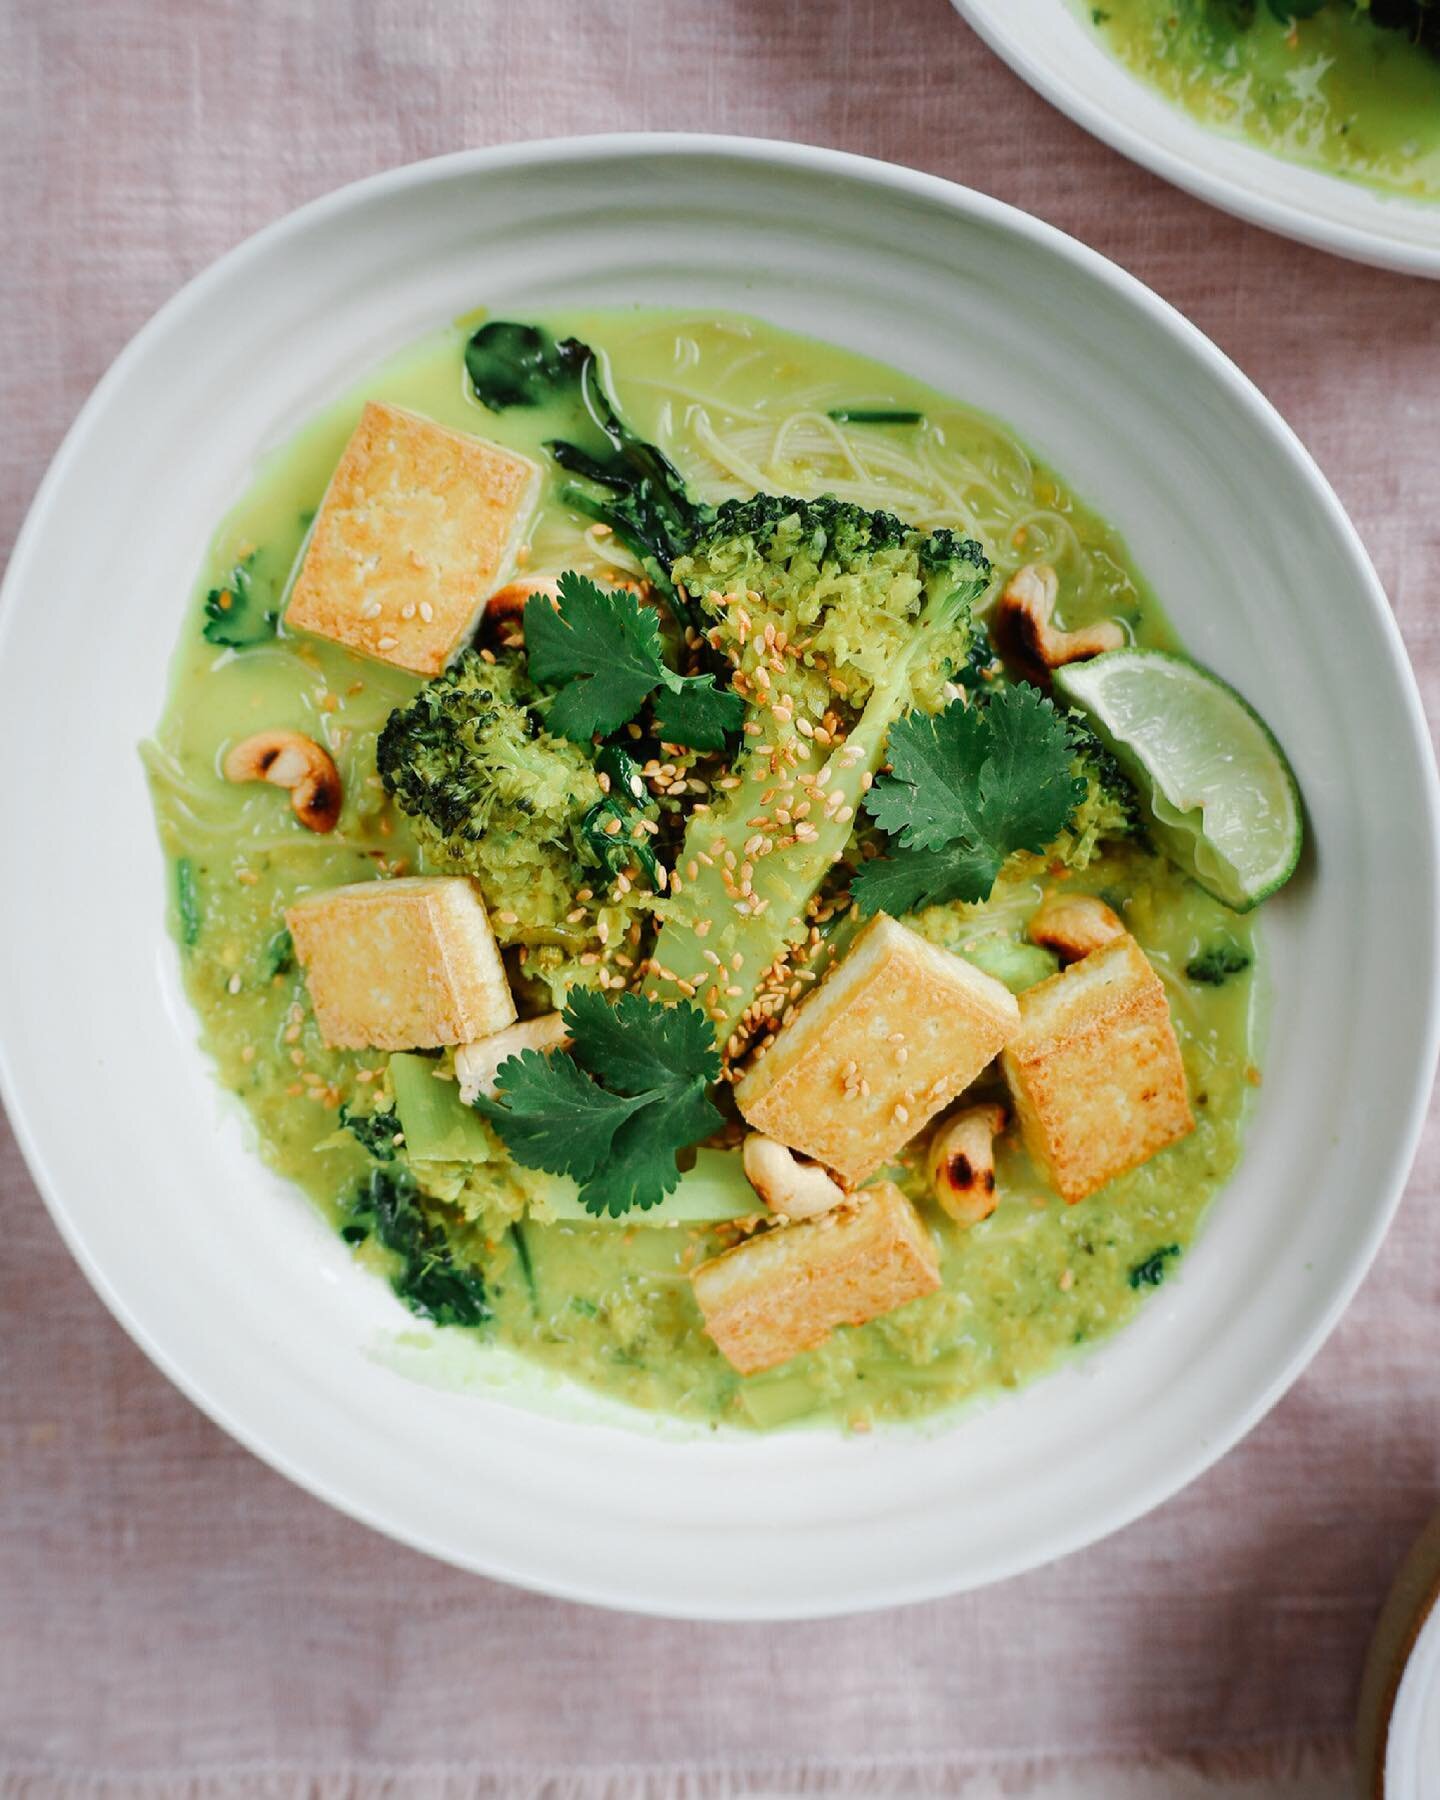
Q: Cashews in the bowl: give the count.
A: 7